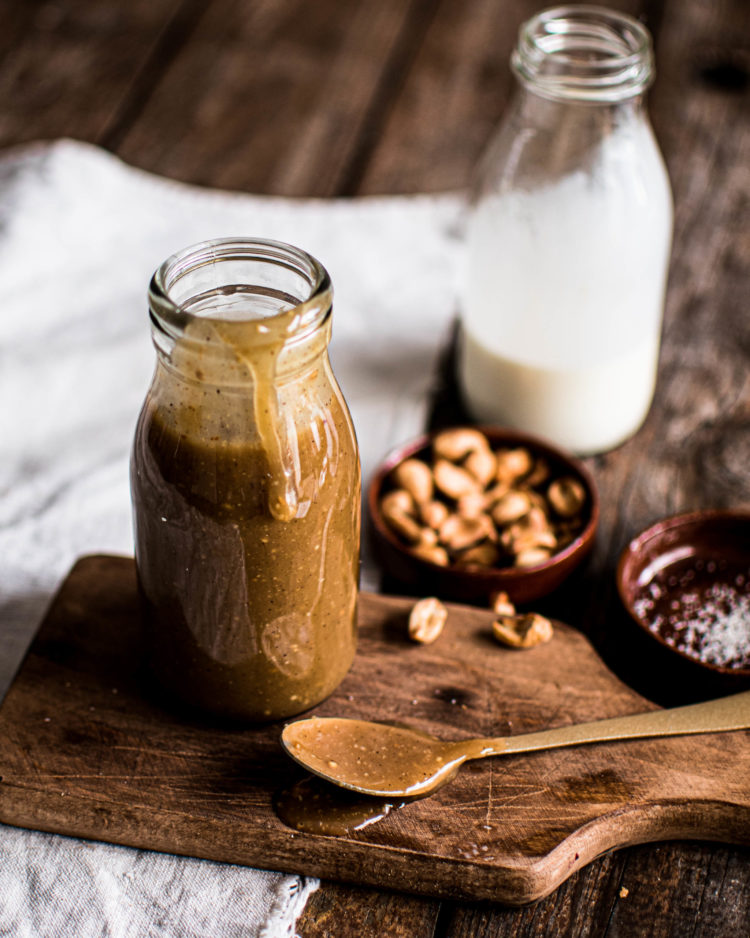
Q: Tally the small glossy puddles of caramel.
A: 1